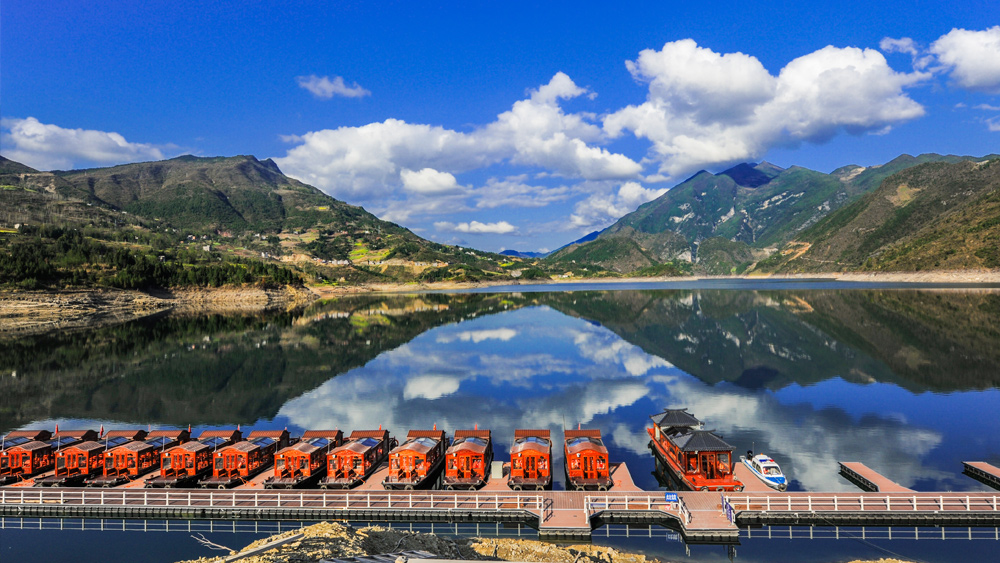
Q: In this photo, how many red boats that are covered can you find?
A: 12